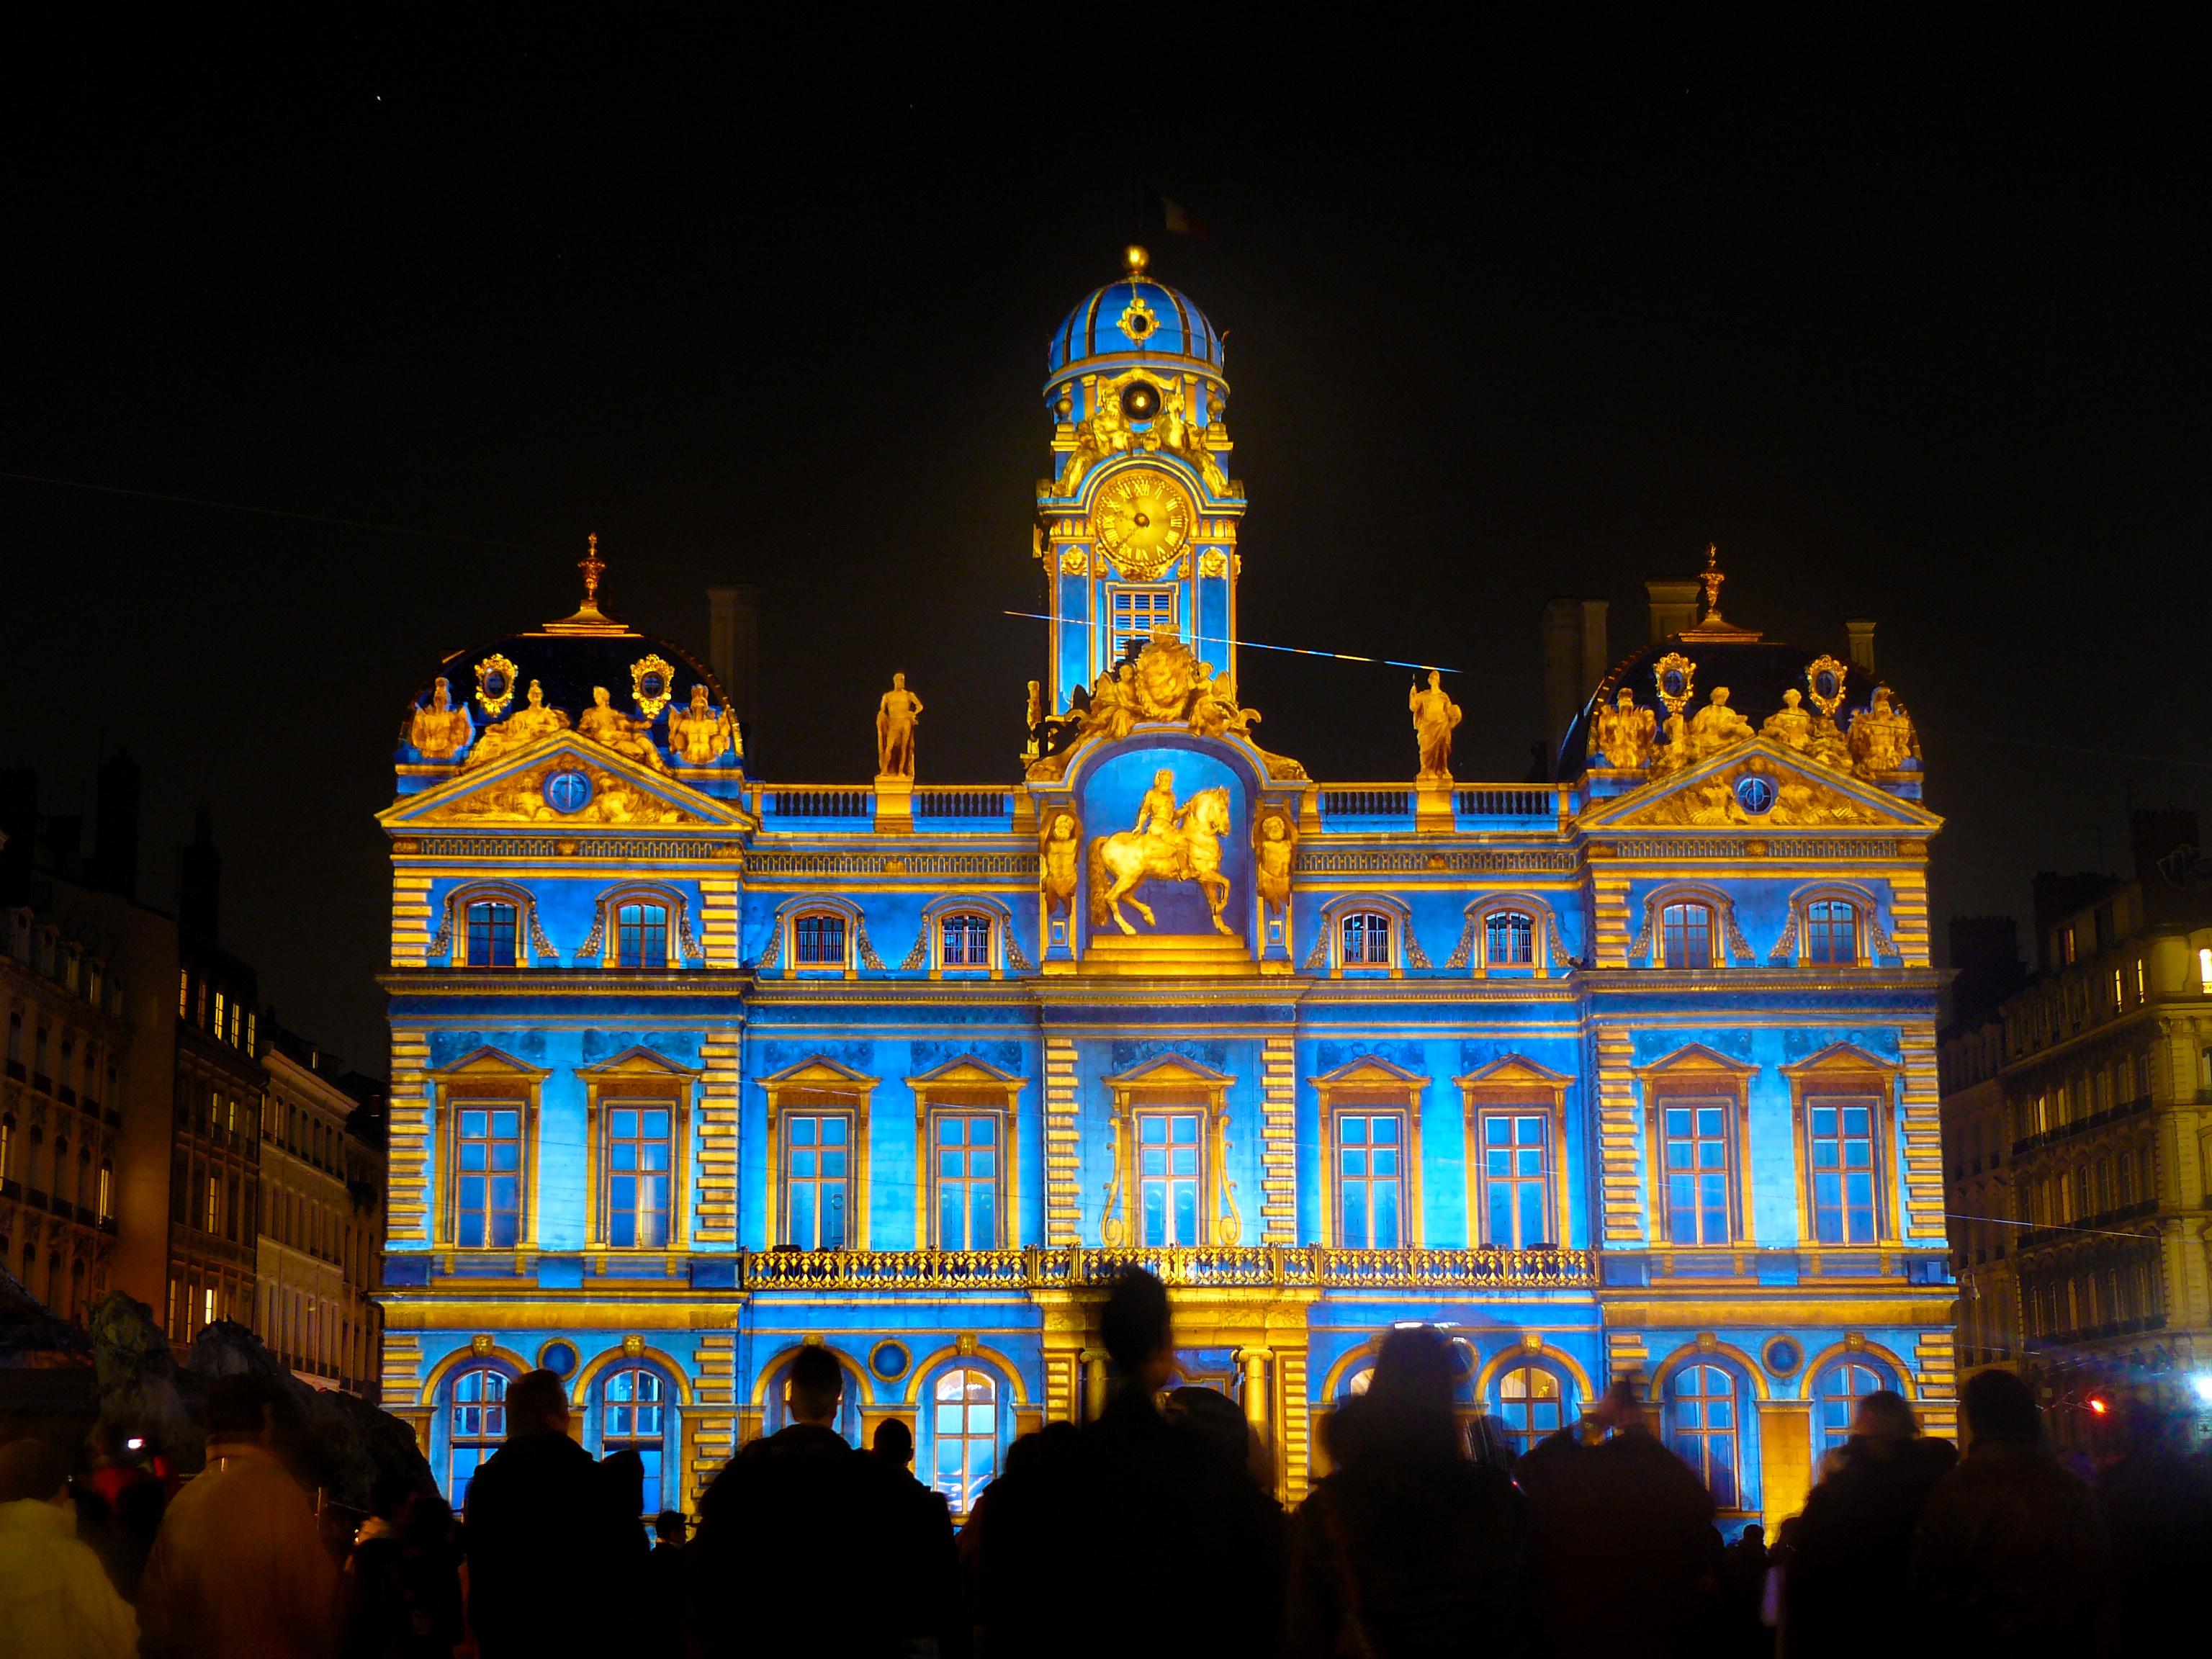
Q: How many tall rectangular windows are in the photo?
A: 9